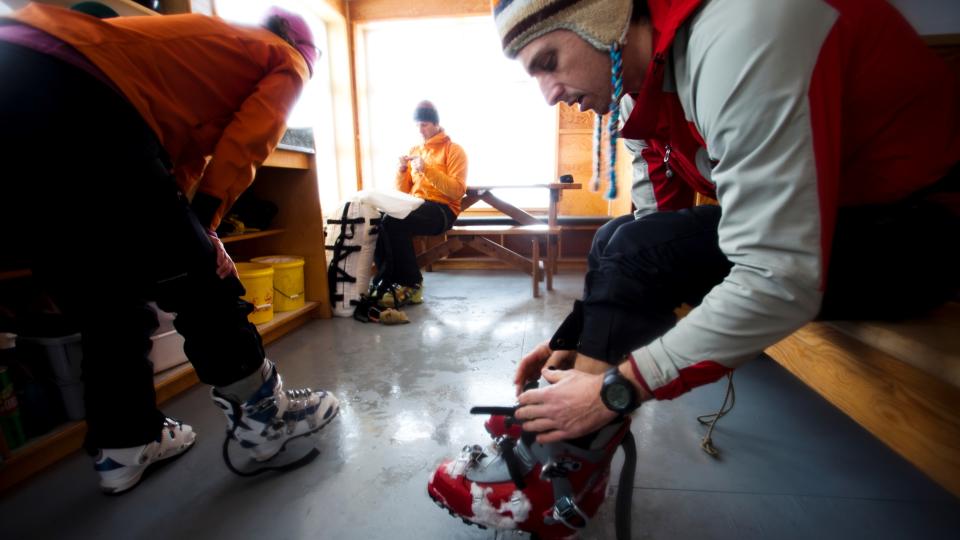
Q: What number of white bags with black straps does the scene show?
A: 1